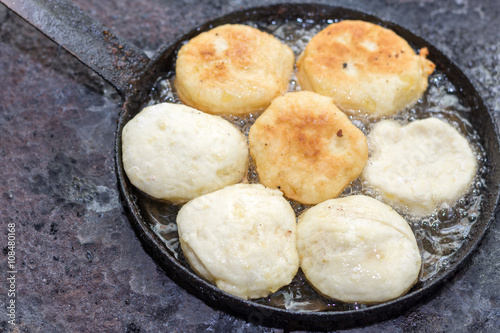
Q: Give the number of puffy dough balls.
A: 7